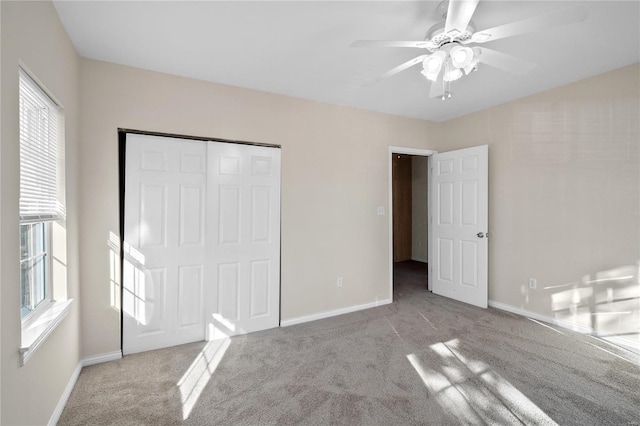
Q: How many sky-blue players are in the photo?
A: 0